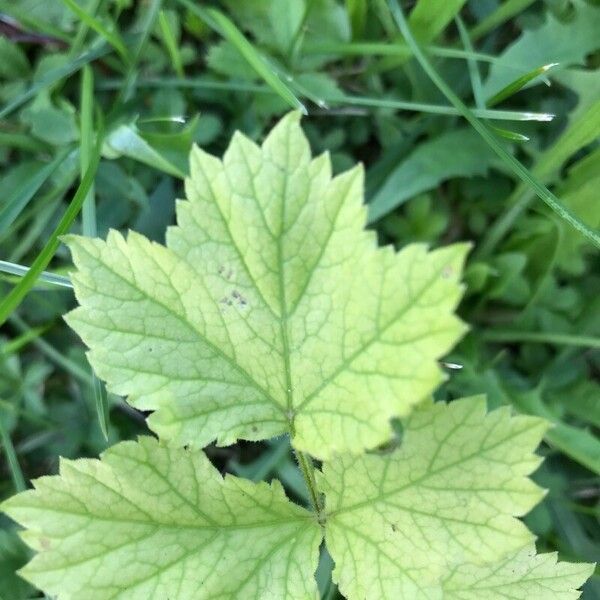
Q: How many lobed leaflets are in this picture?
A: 3